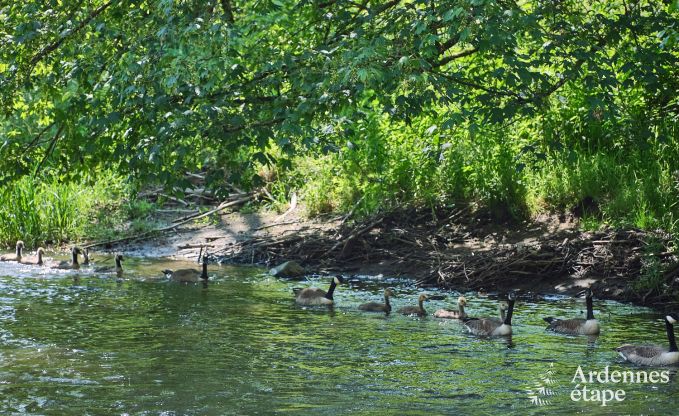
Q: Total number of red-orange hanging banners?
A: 0